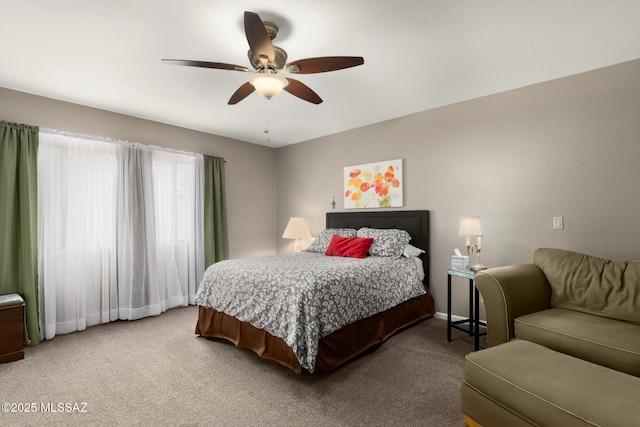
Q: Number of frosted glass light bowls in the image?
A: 1